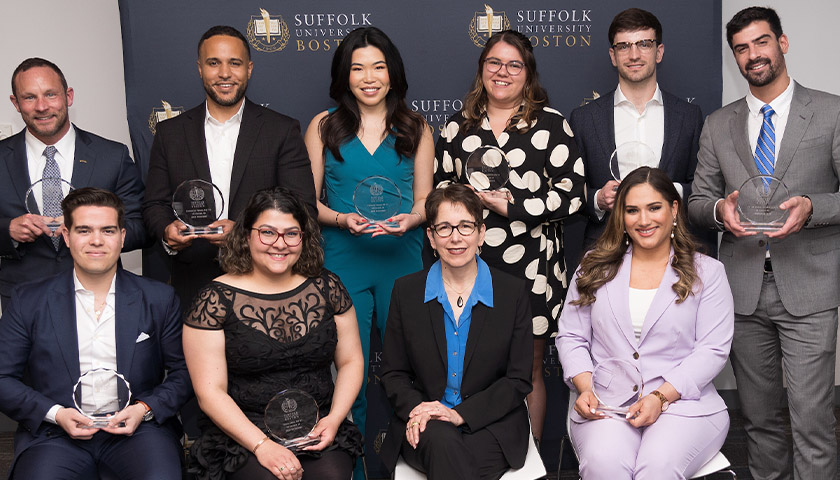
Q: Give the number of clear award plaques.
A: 9